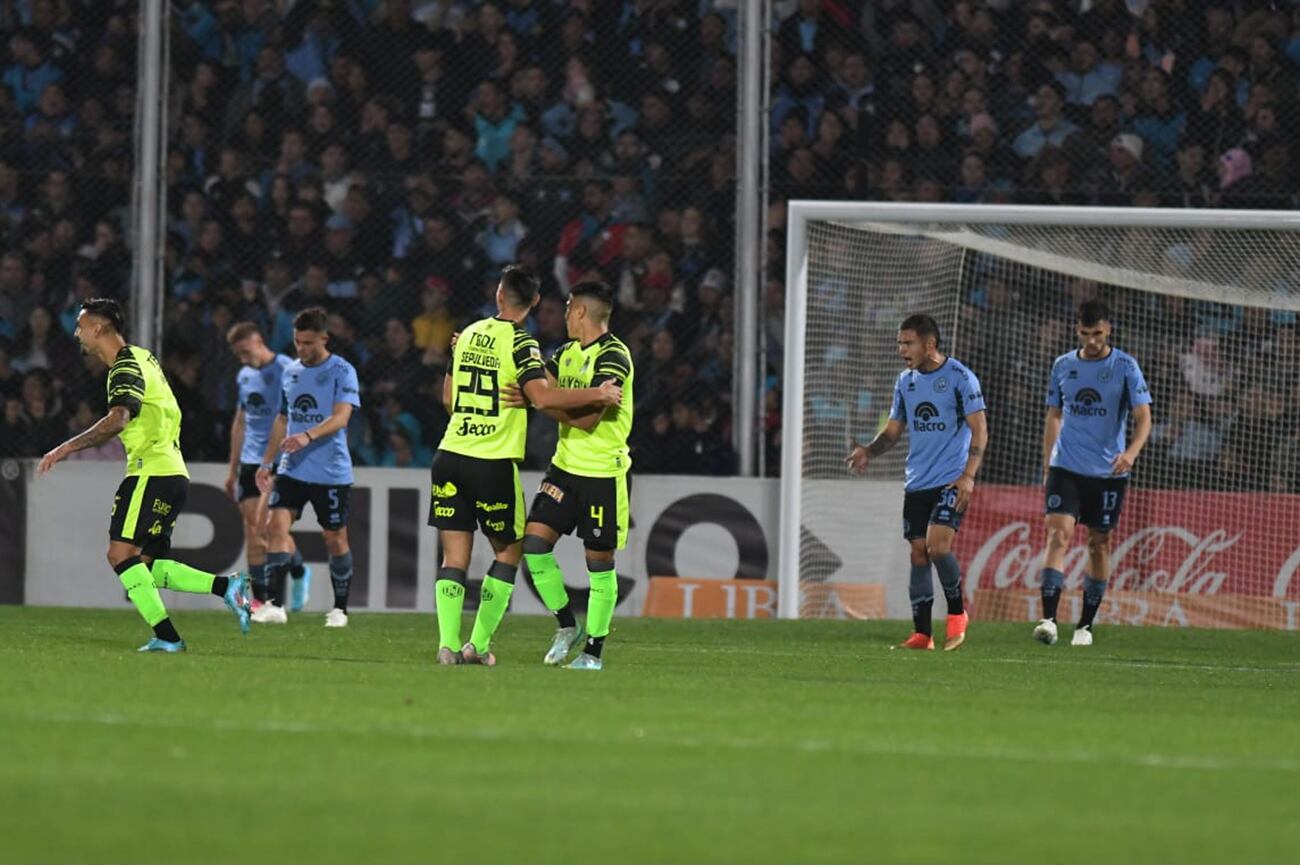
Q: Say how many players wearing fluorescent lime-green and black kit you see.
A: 3